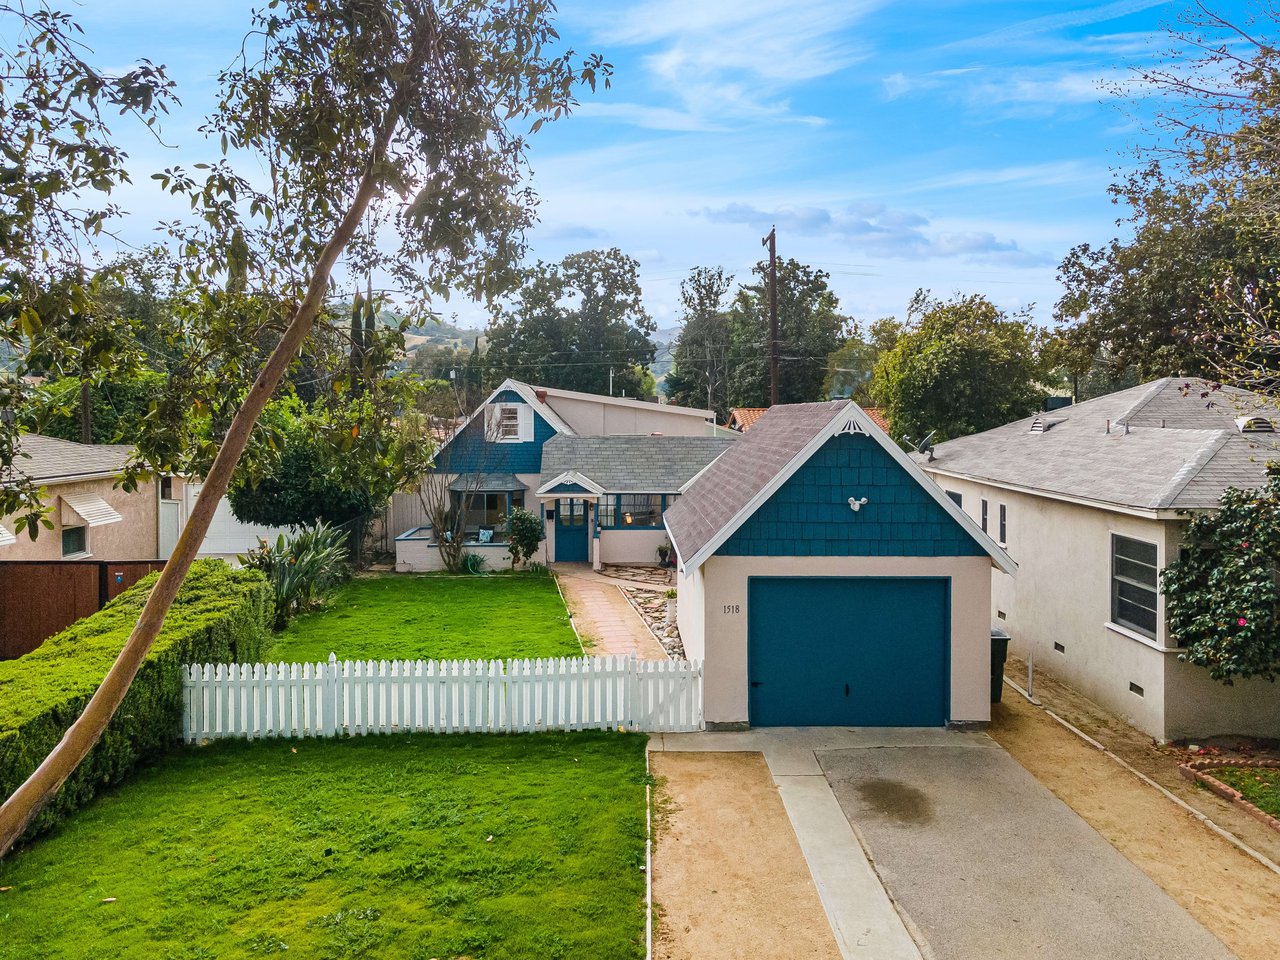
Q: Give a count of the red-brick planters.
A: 1